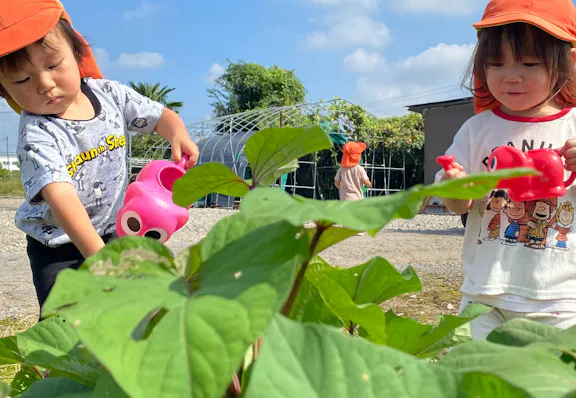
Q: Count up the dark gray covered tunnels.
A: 1